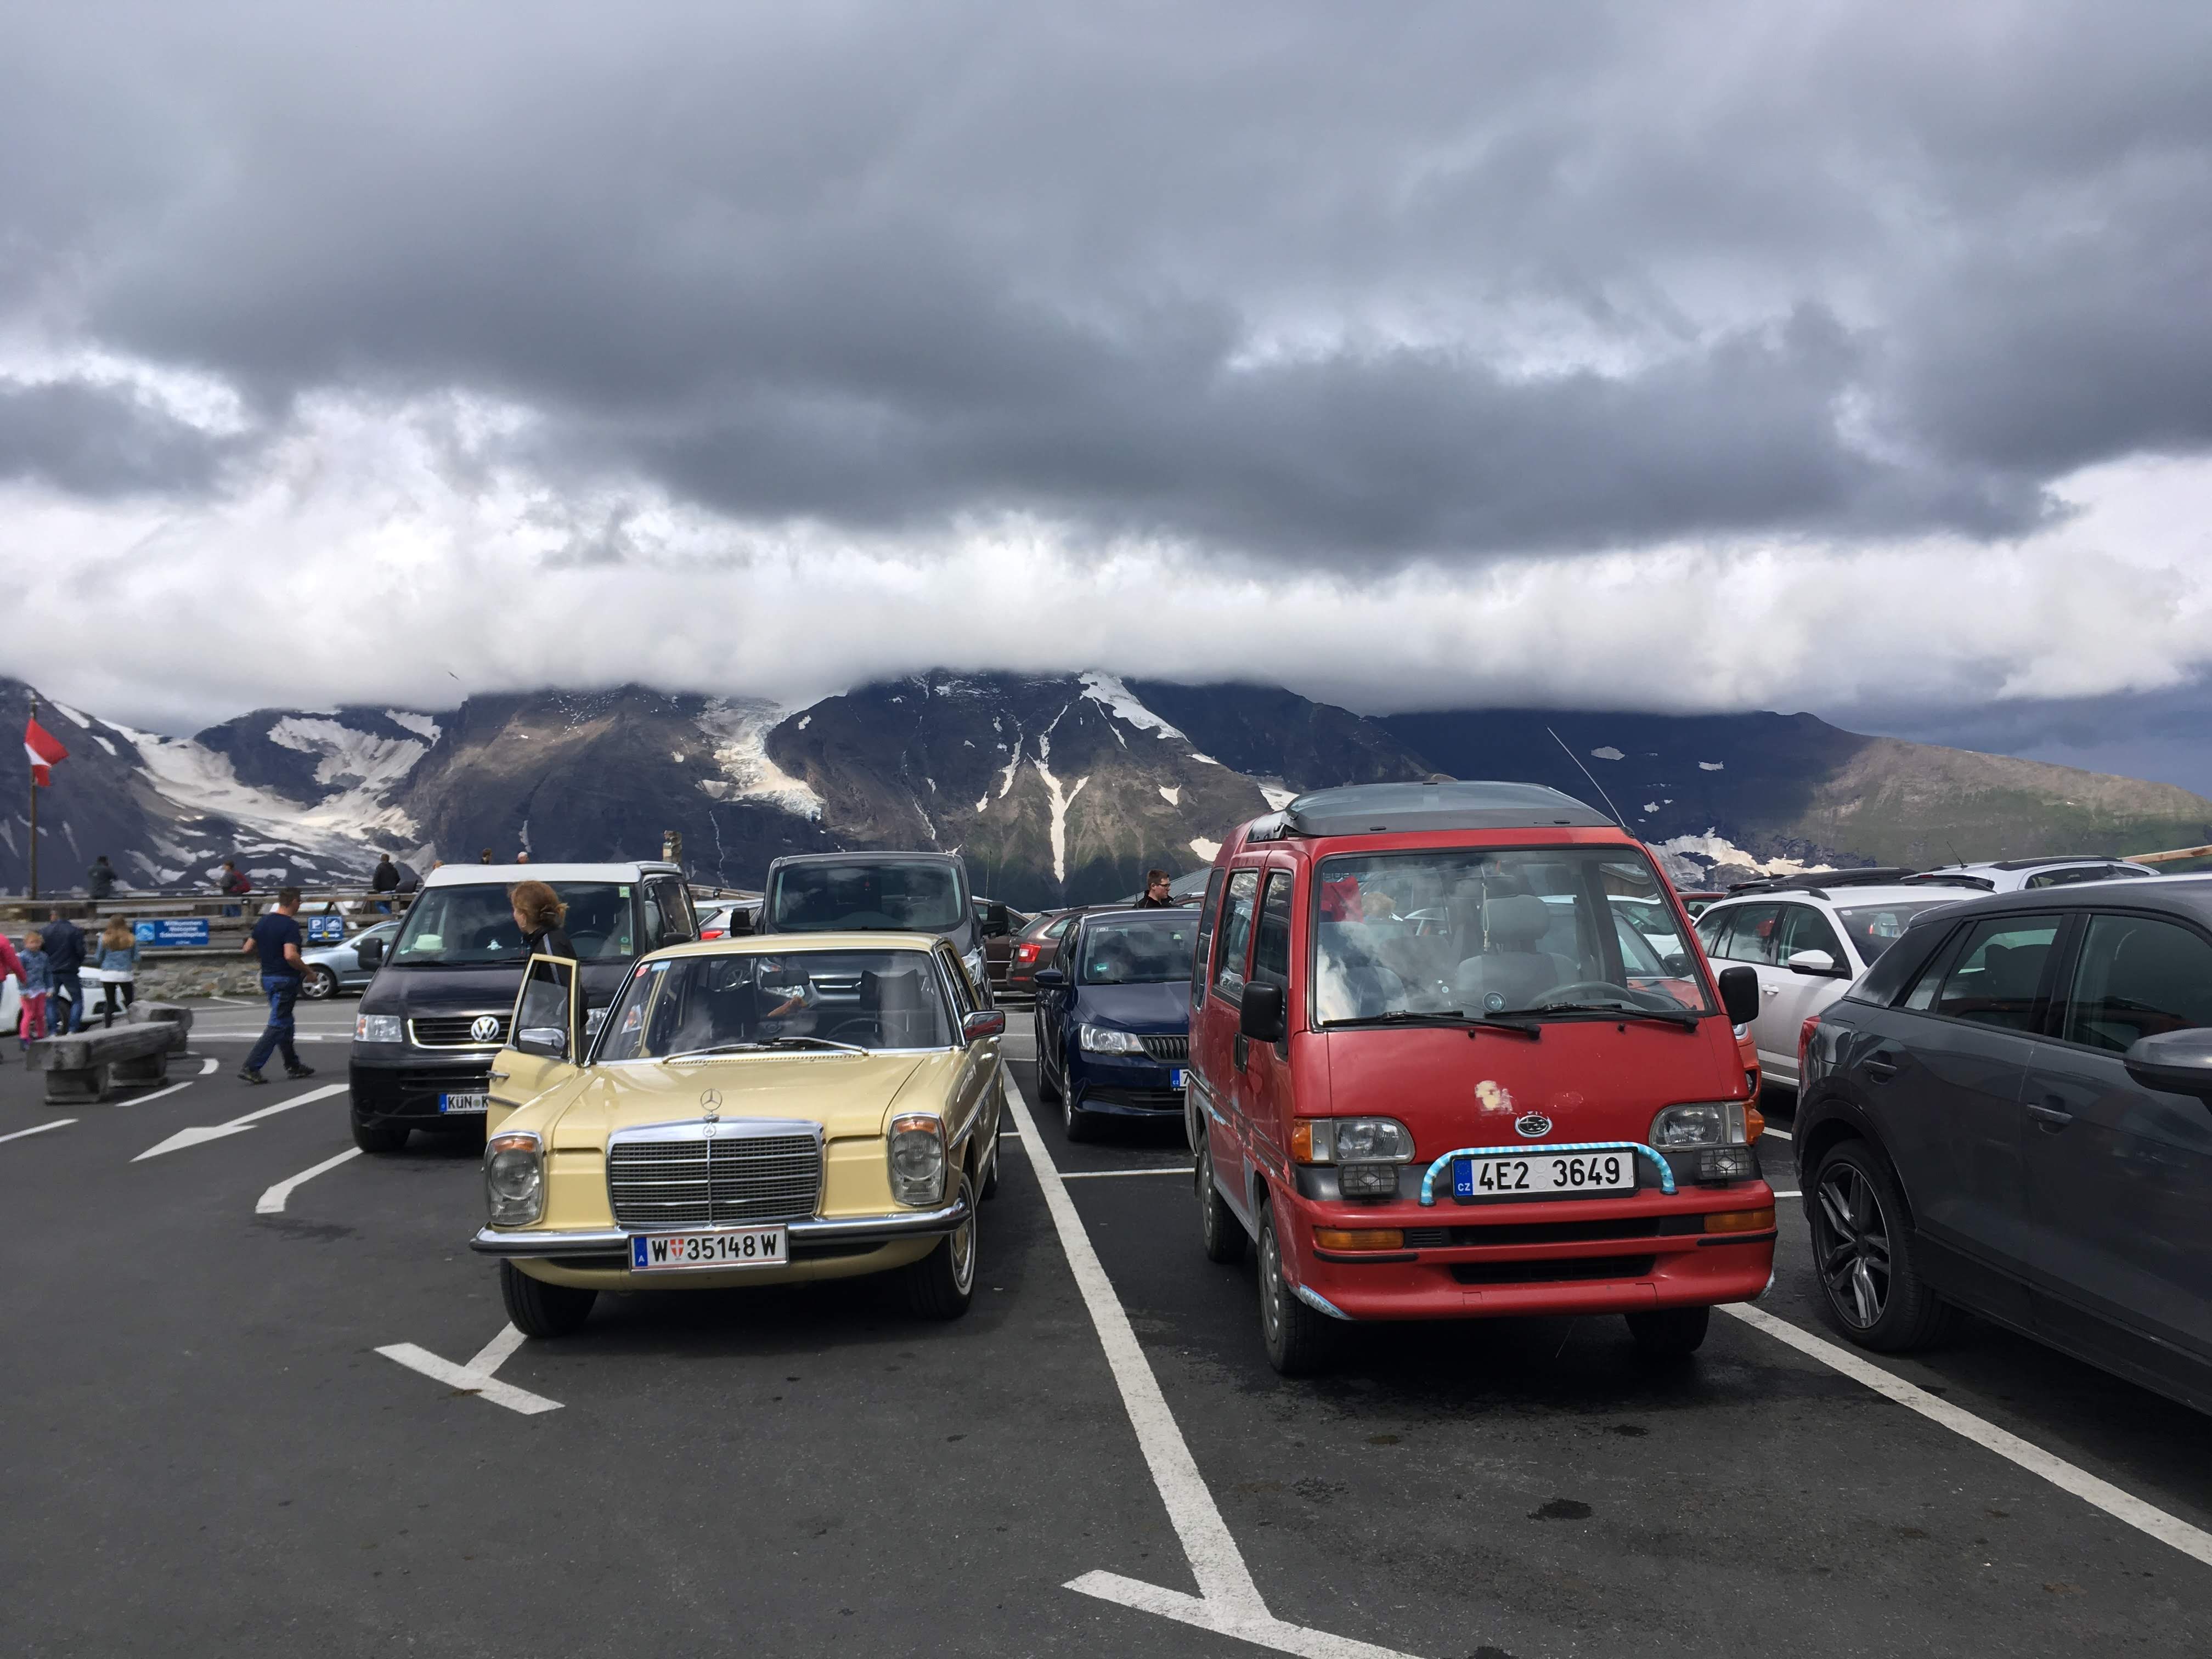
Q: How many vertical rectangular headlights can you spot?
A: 2